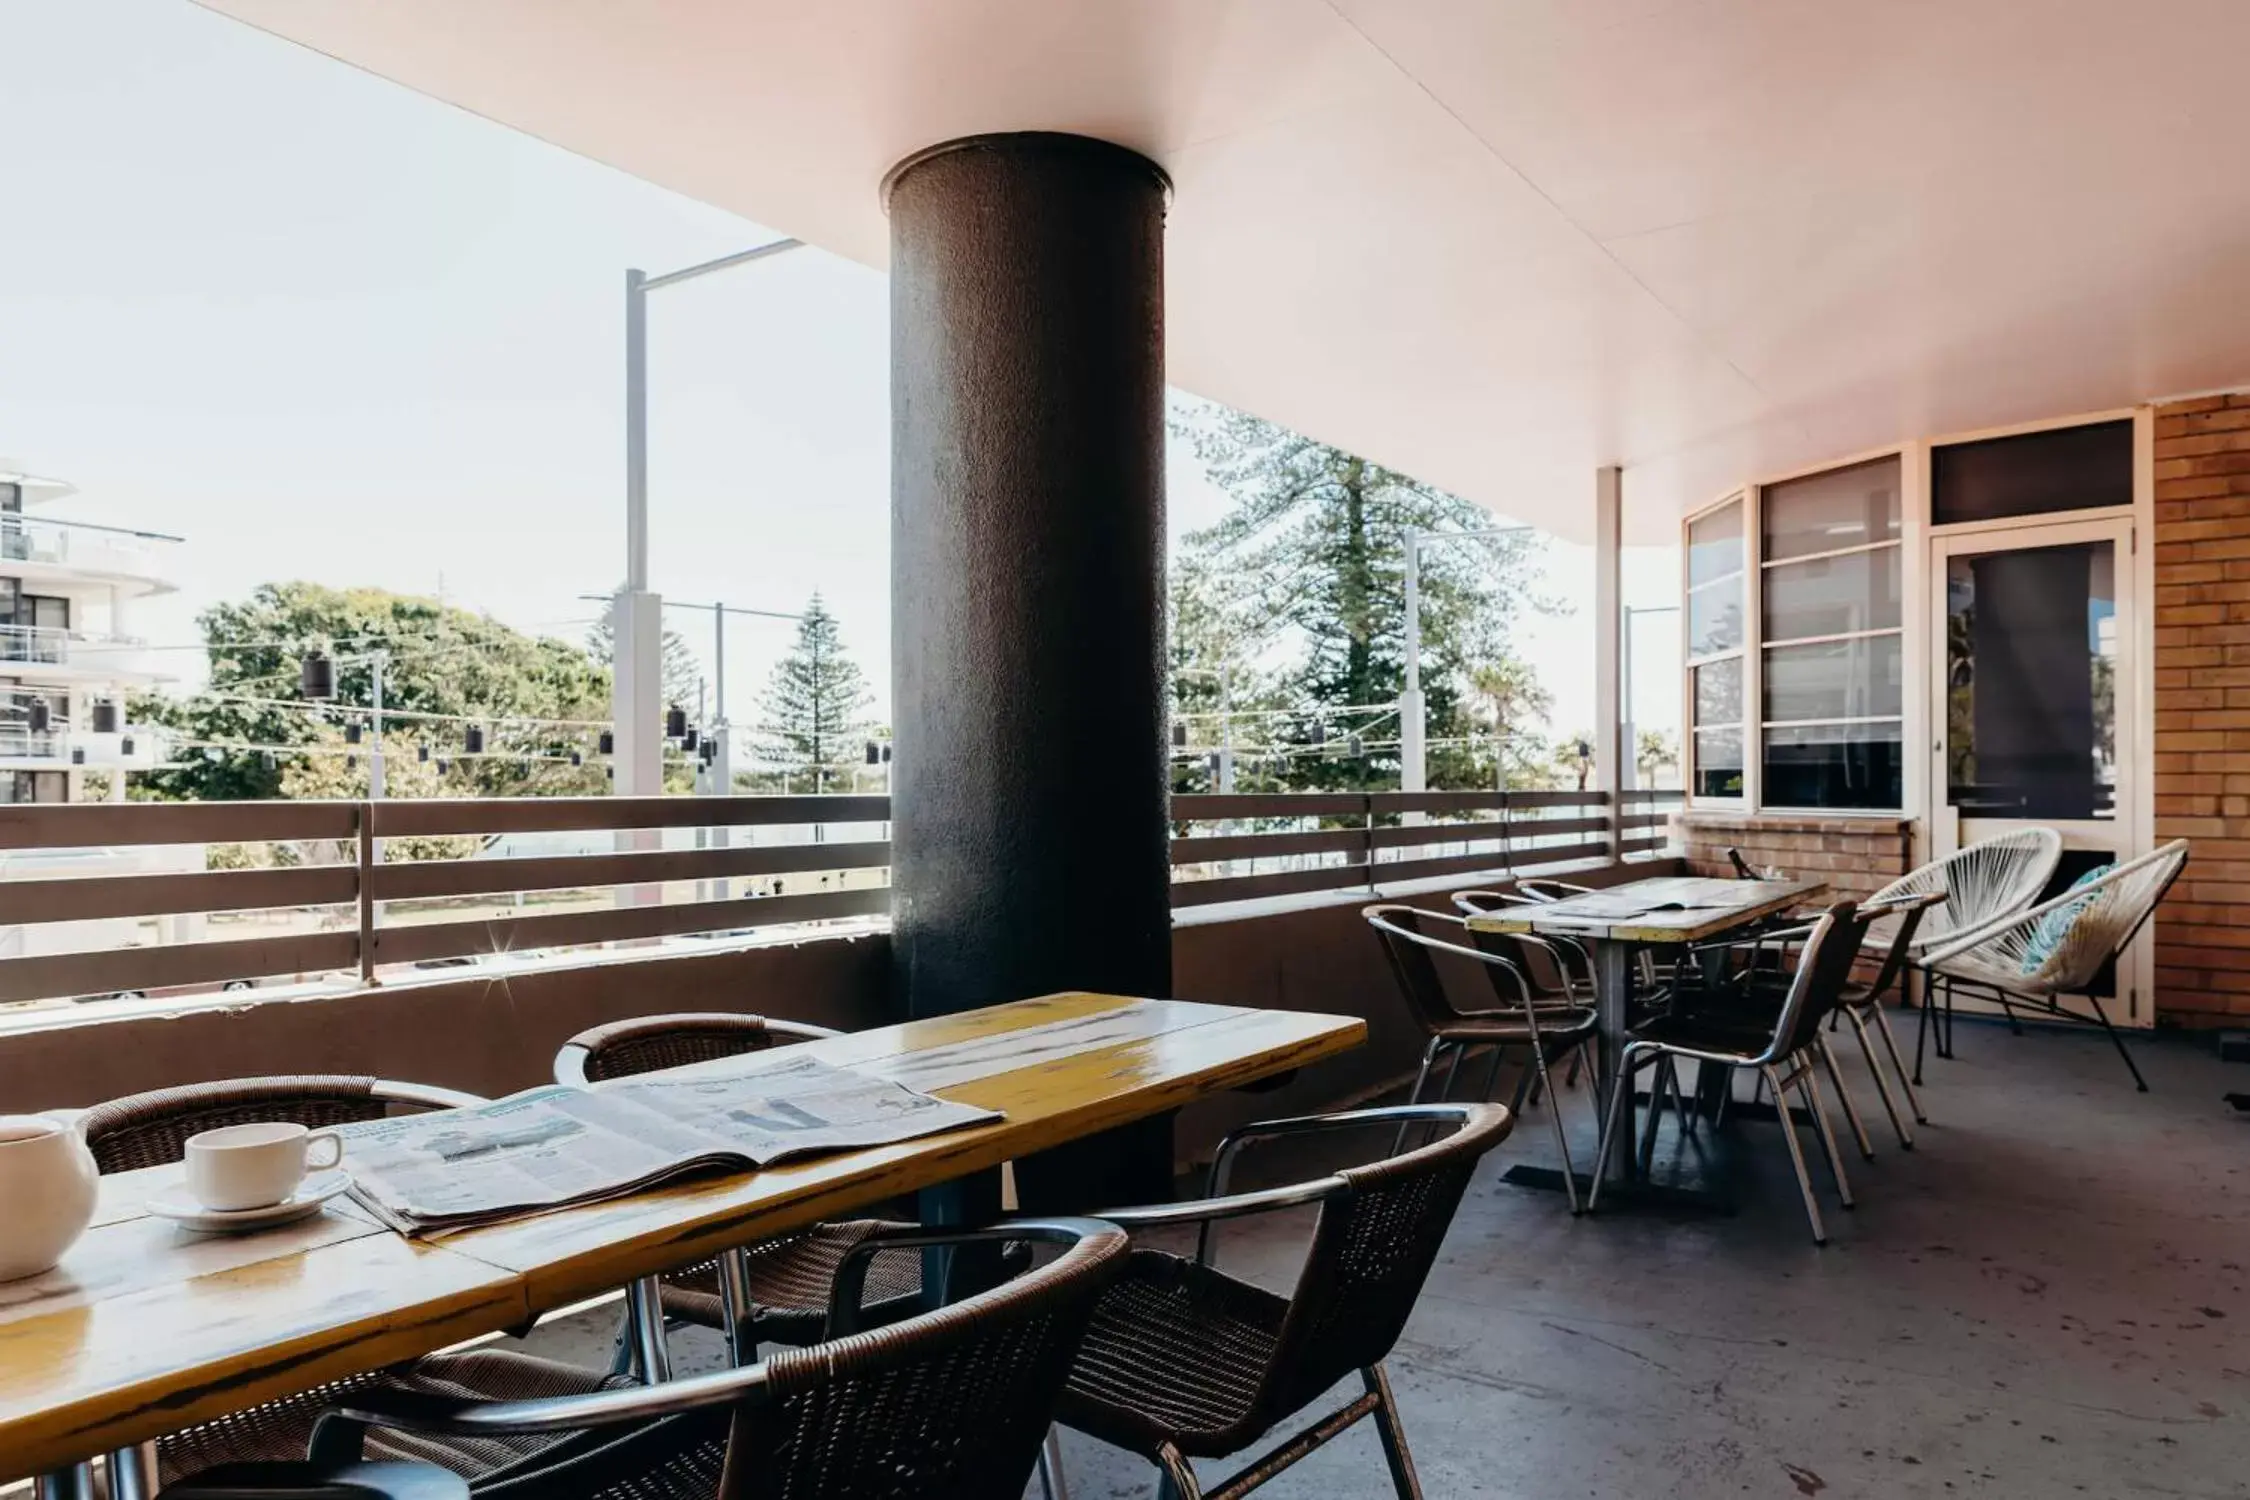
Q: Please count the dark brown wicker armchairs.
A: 11